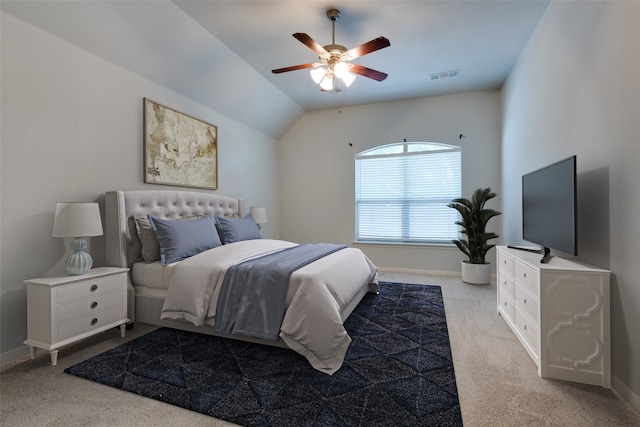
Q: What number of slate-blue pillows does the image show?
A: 2